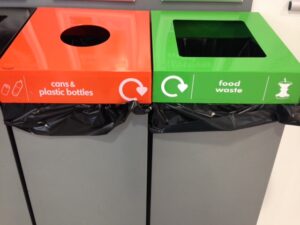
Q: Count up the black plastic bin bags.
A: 2